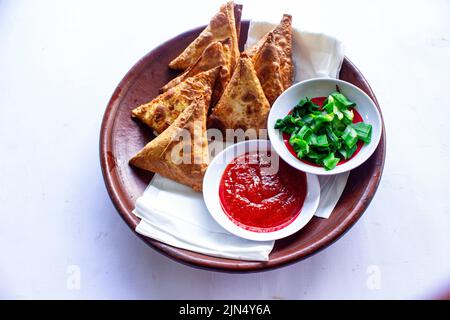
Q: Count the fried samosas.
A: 7